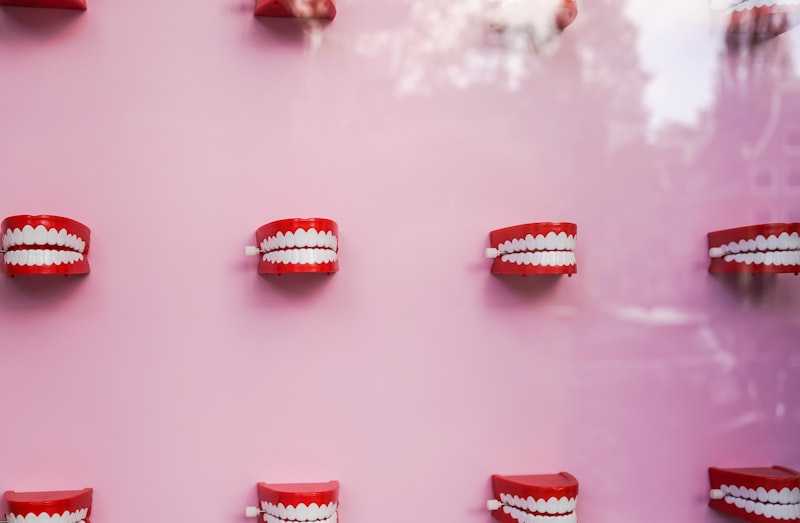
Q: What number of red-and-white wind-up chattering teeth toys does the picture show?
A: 12